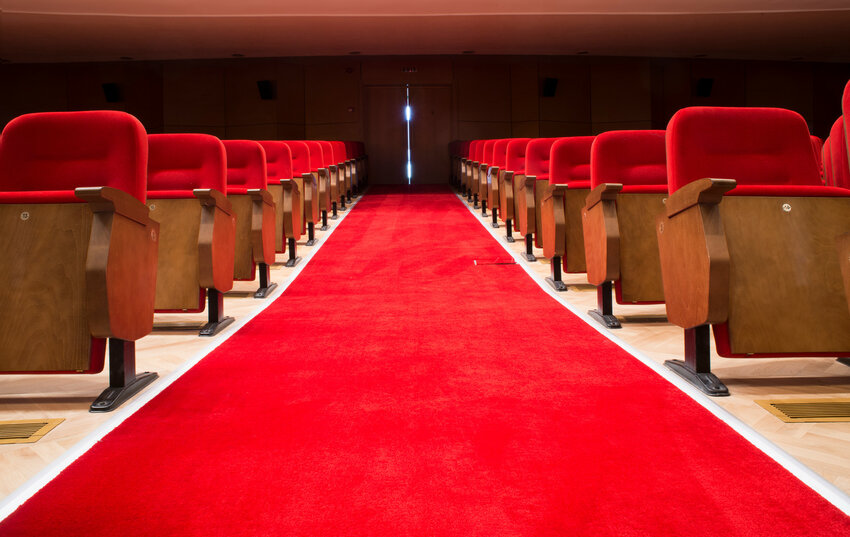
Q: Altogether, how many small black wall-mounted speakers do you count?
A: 4